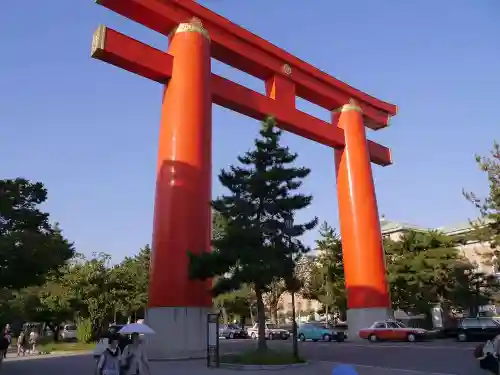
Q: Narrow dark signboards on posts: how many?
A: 1